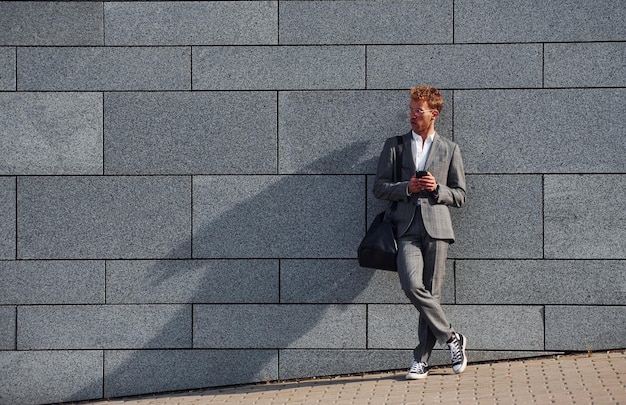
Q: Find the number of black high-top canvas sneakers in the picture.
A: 2